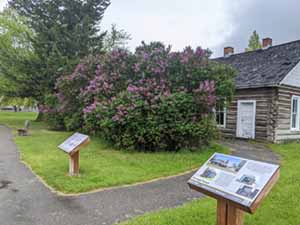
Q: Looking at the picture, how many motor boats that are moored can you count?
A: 0